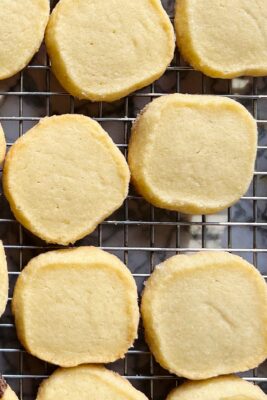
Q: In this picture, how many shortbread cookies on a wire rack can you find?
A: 12